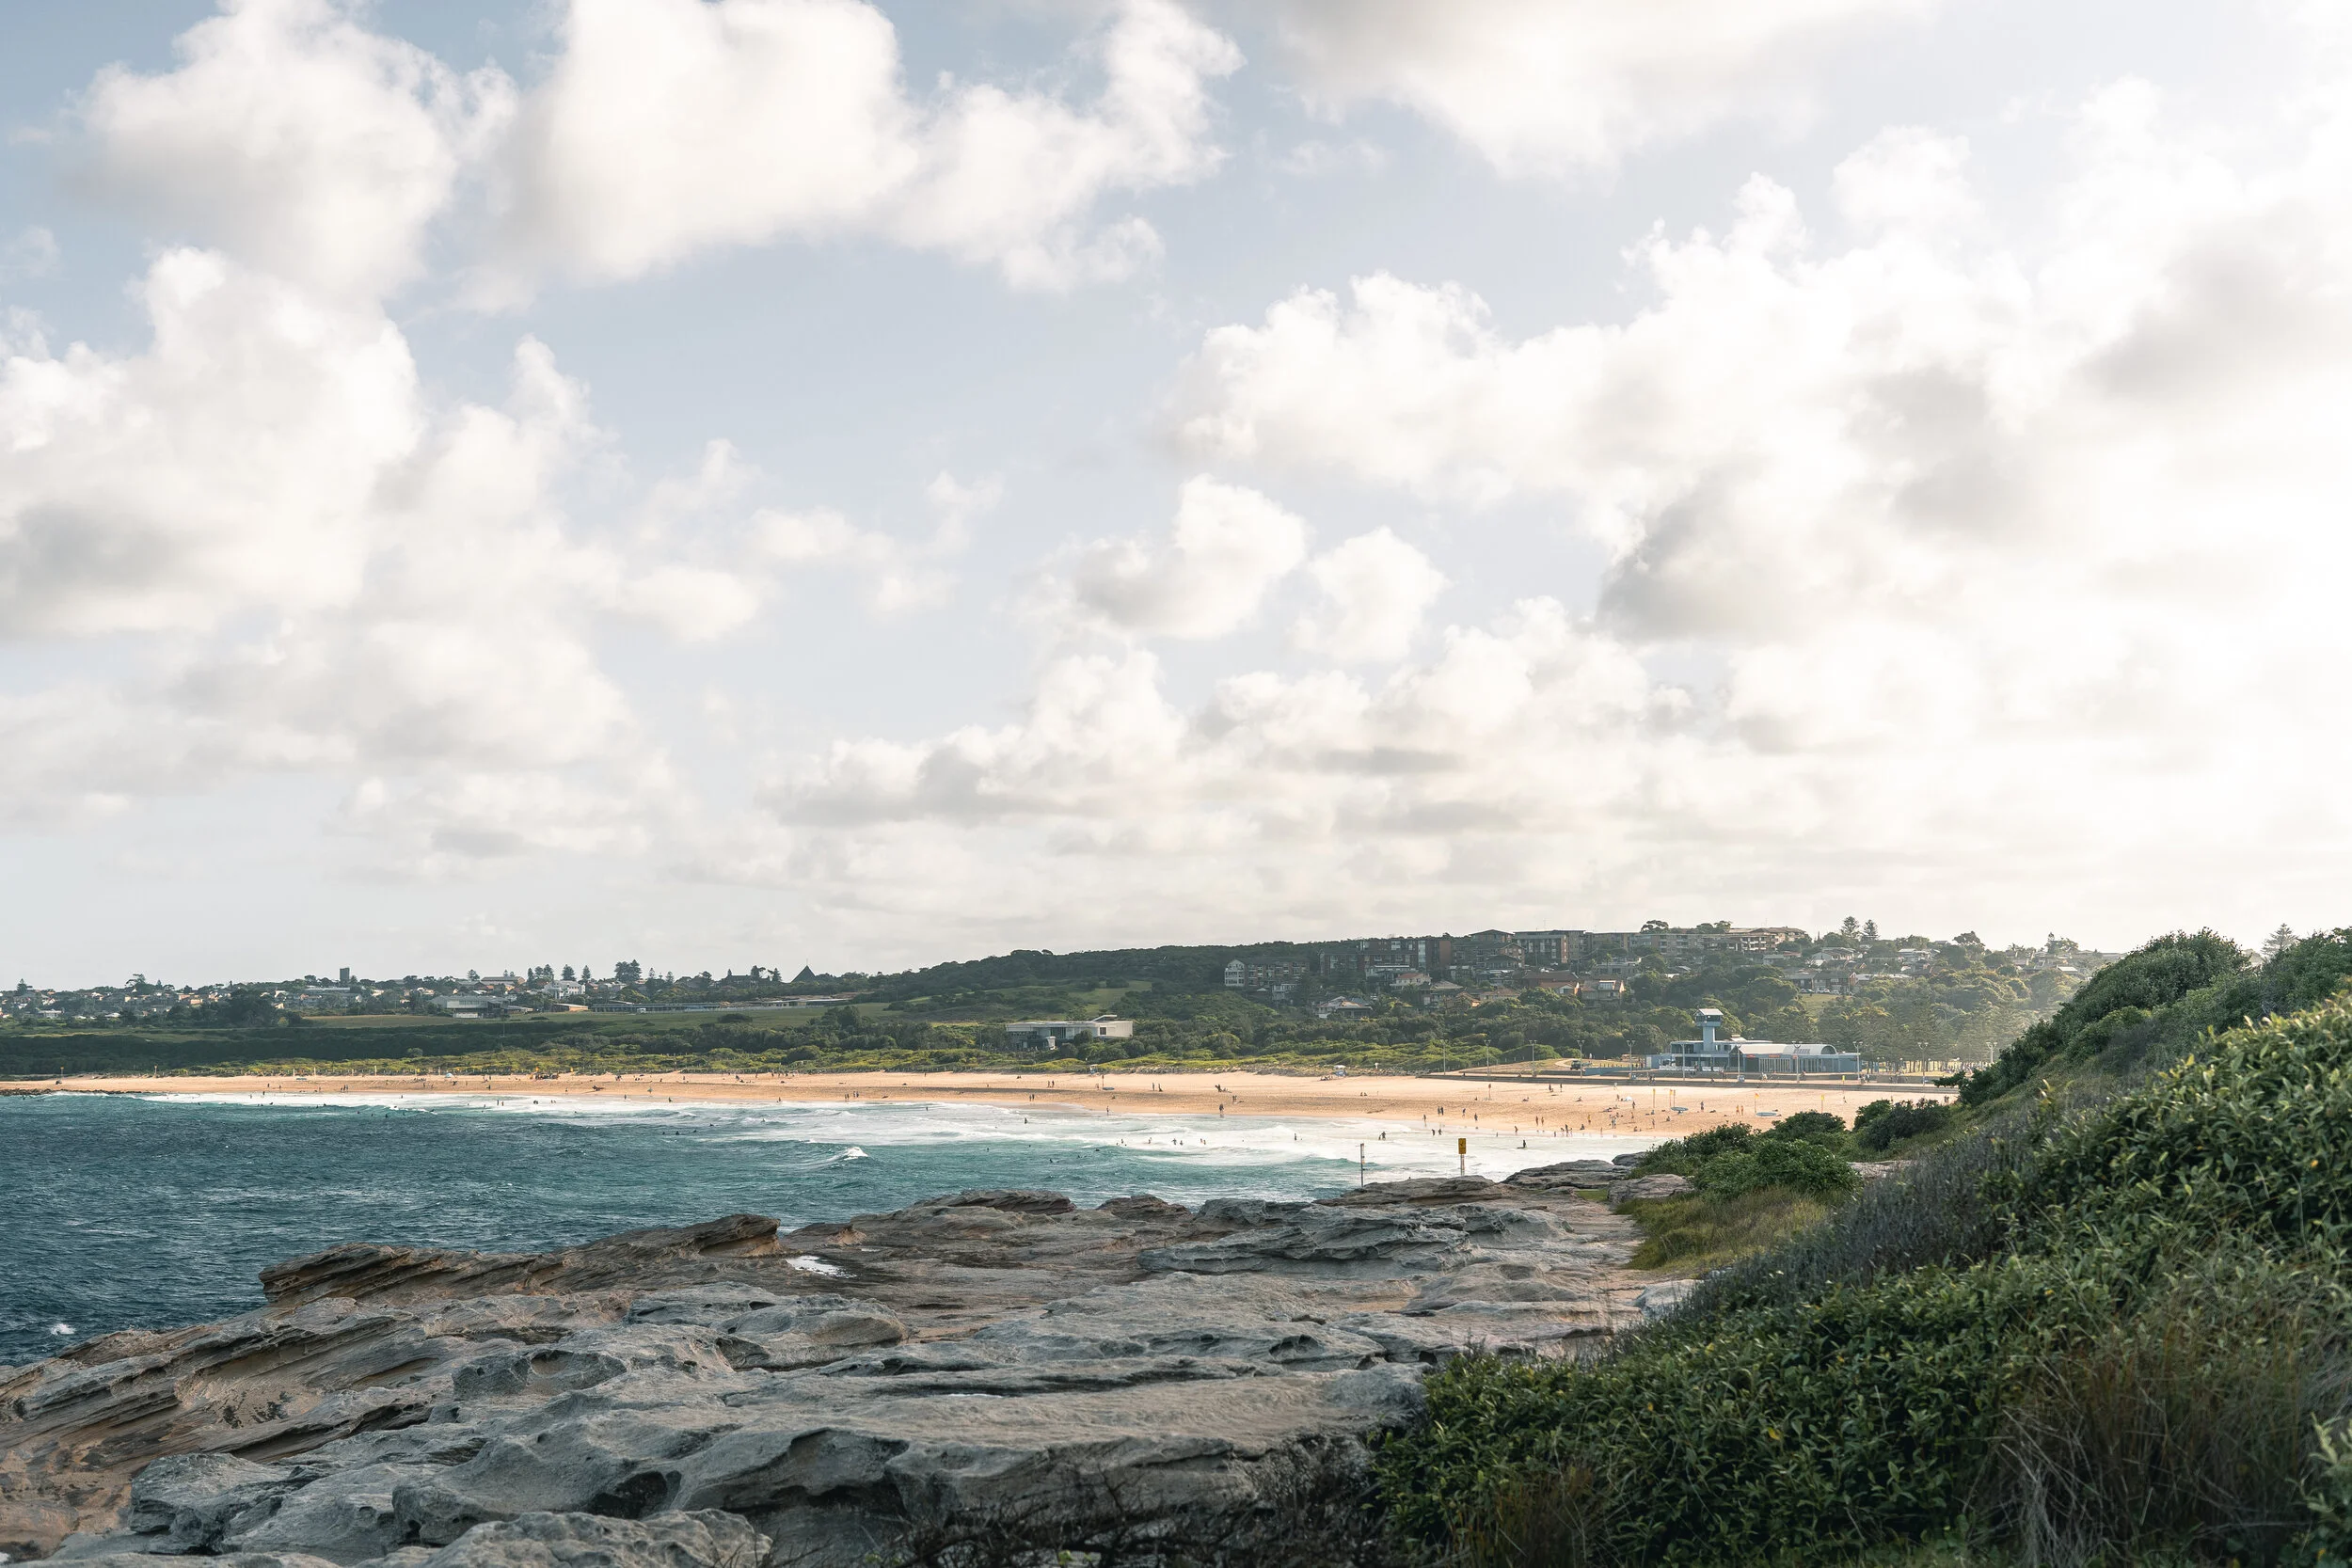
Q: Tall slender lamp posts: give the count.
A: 11